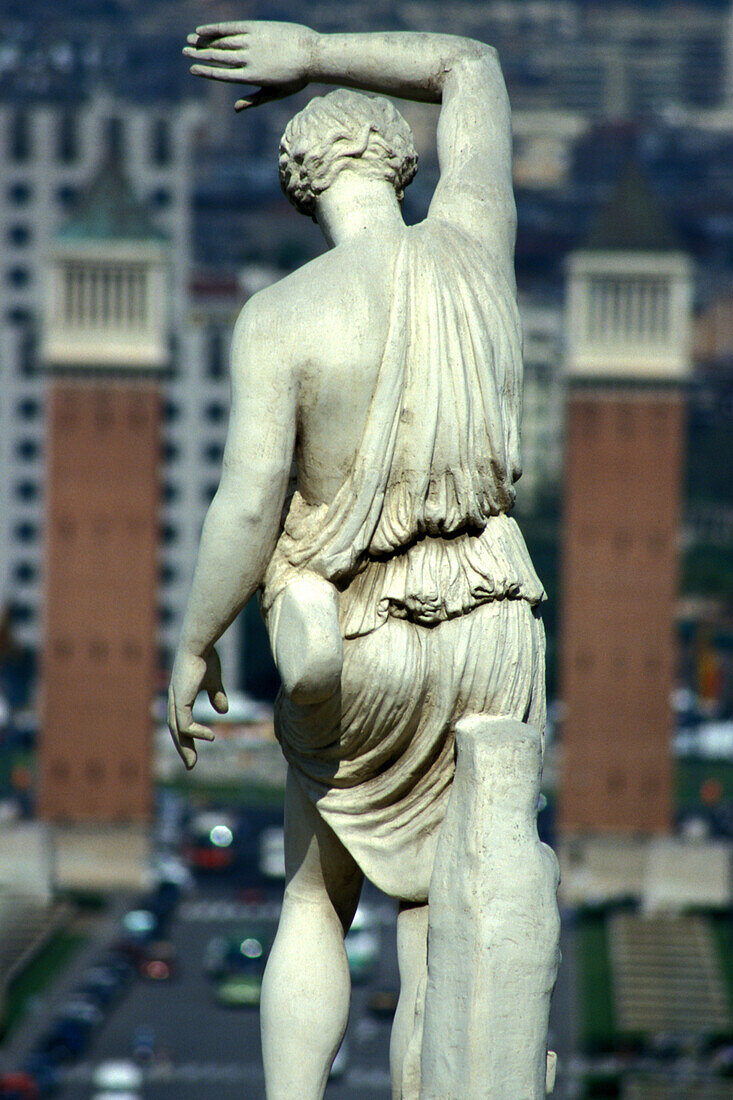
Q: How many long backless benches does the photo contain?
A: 0